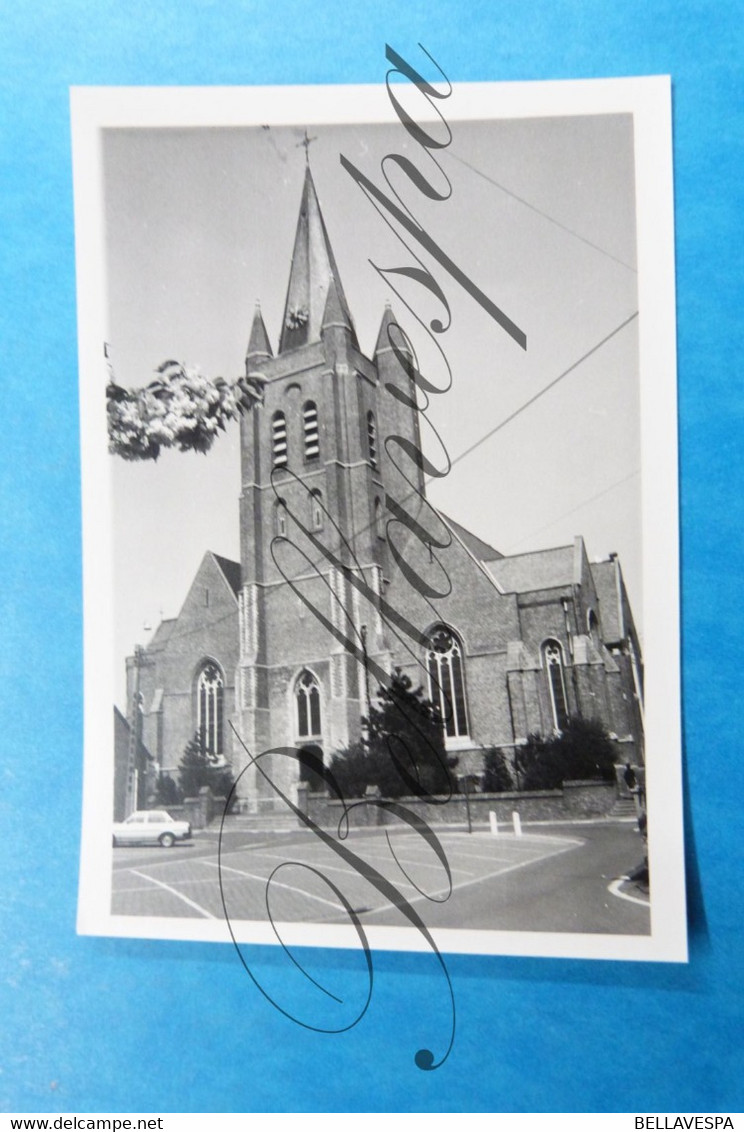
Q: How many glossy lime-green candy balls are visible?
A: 0